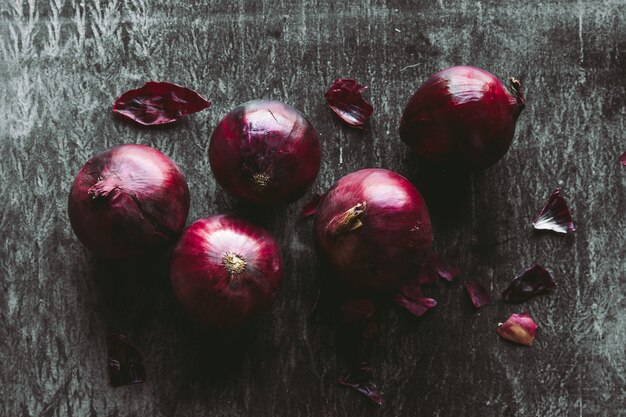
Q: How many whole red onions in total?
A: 5